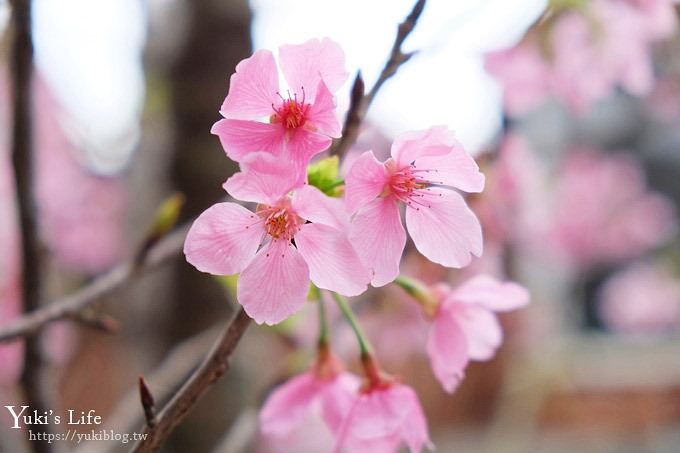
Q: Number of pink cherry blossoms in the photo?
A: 6